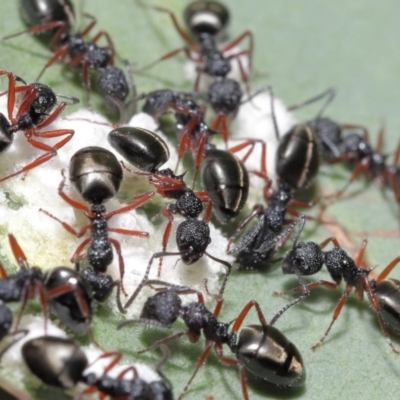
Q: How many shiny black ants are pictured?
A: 12